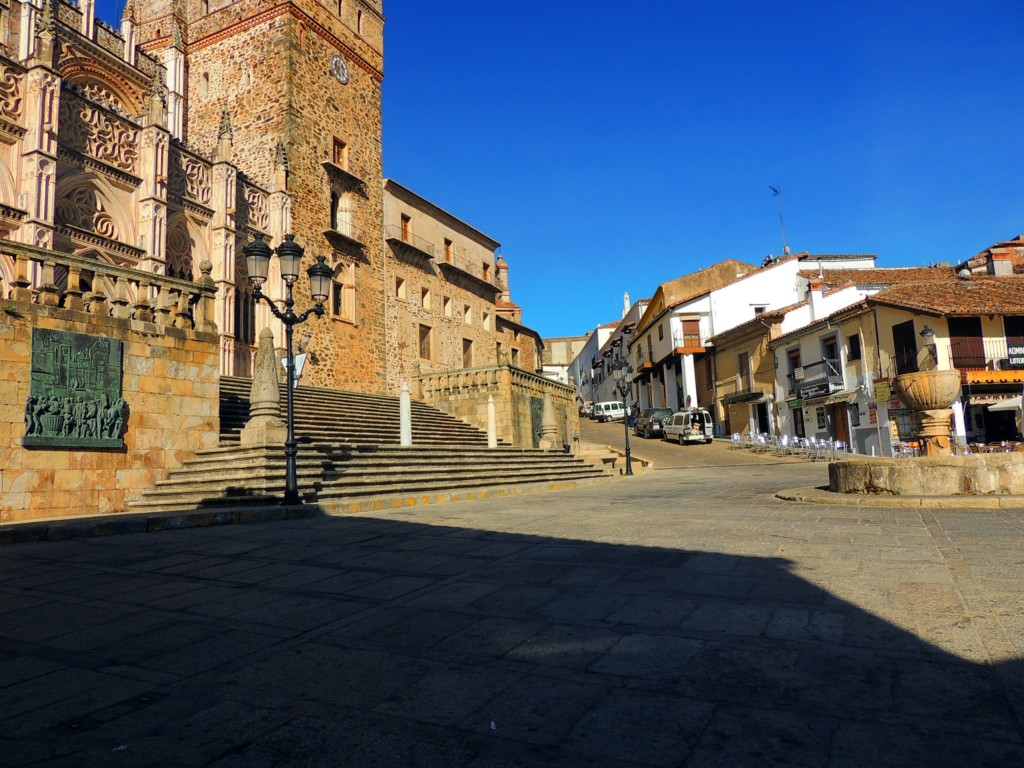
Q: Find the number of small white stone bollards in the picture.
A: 2